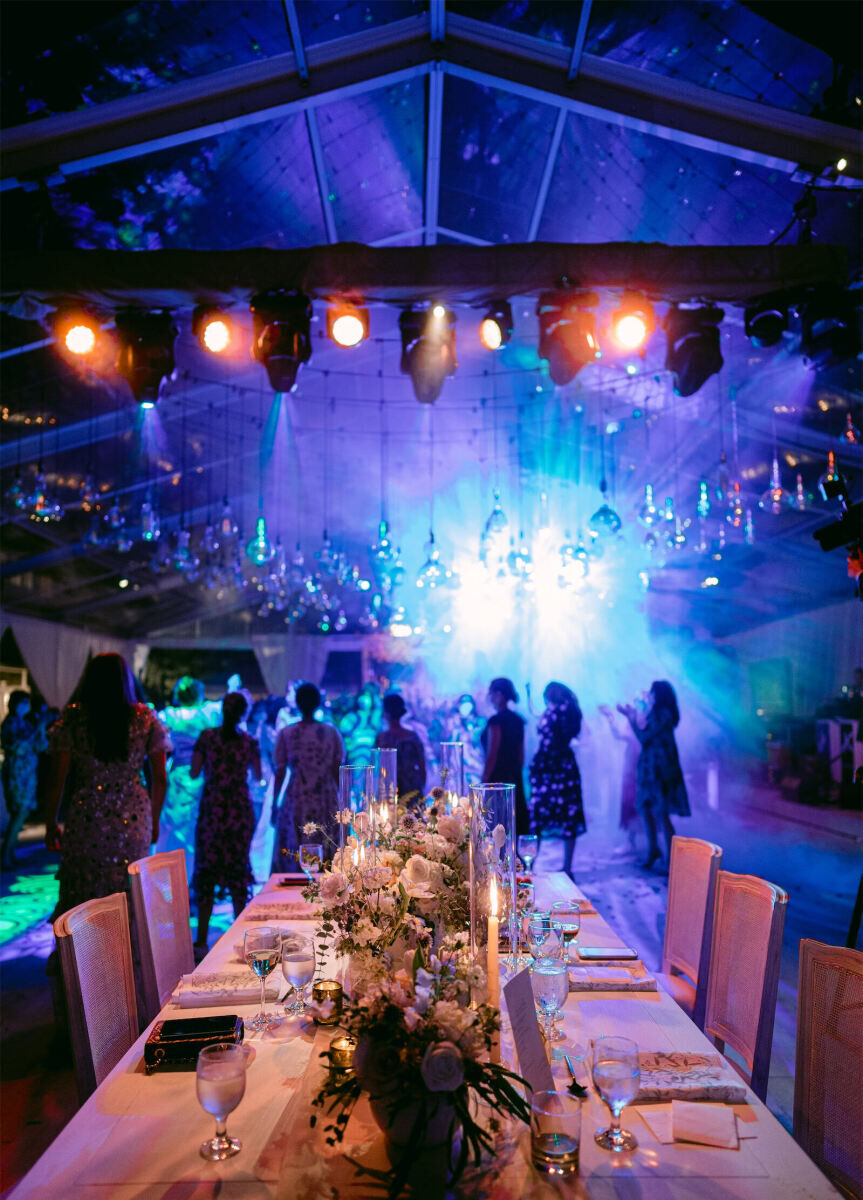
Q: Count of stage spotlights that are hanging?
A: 12